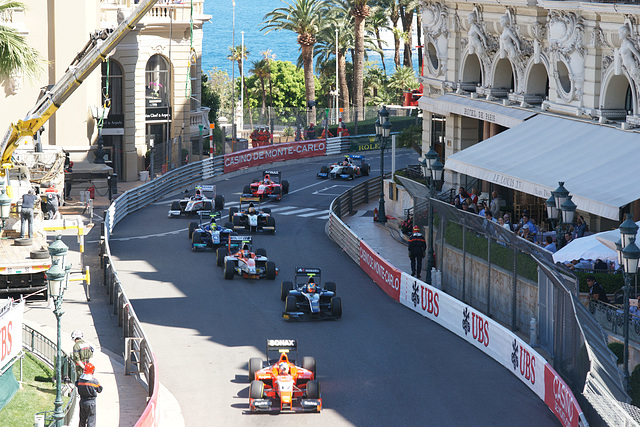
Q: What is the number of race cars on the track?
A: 8